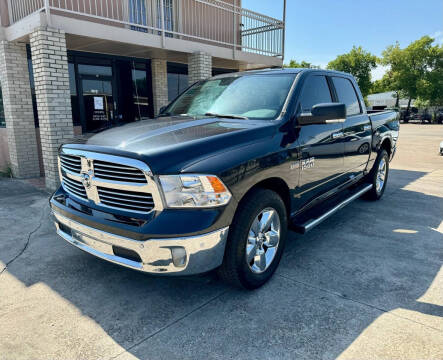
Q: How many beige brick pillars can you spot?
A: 4